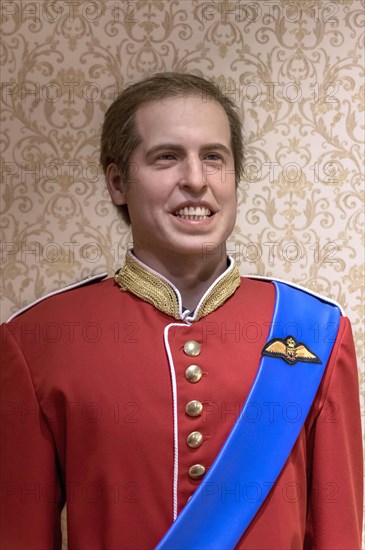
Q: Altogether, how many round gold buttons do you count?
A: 5